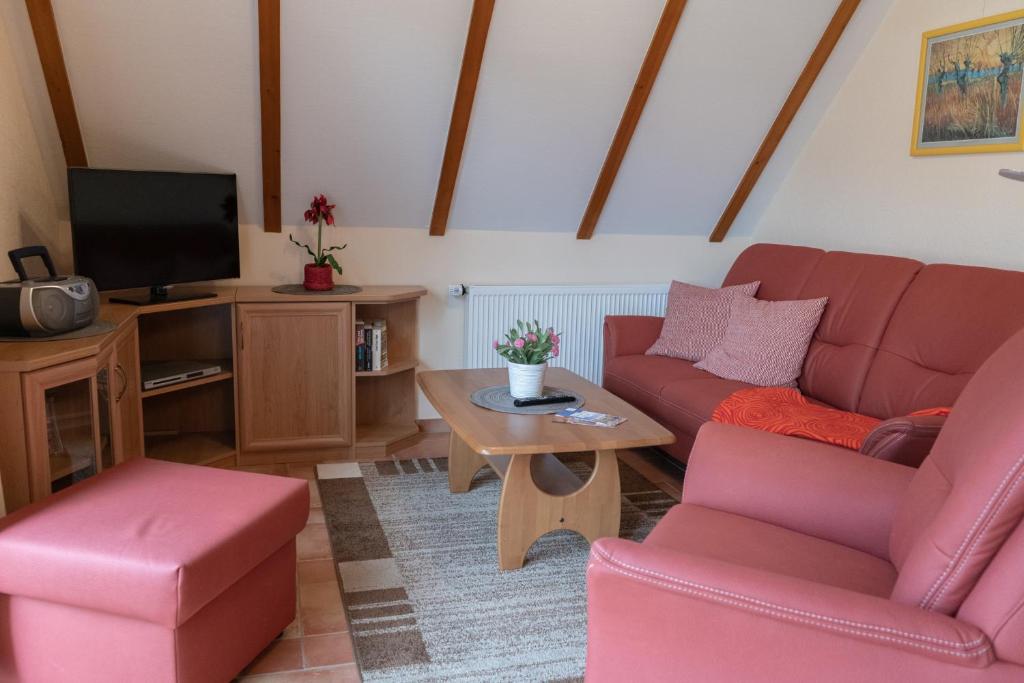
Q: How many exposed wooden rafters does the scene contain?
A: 5